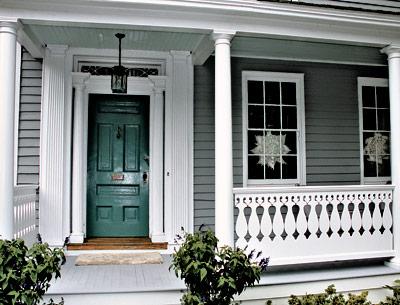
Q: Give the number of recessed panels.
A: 6